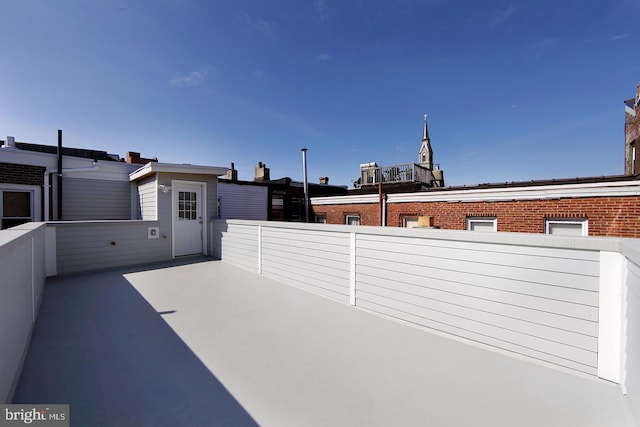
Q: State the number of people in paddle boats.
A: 0